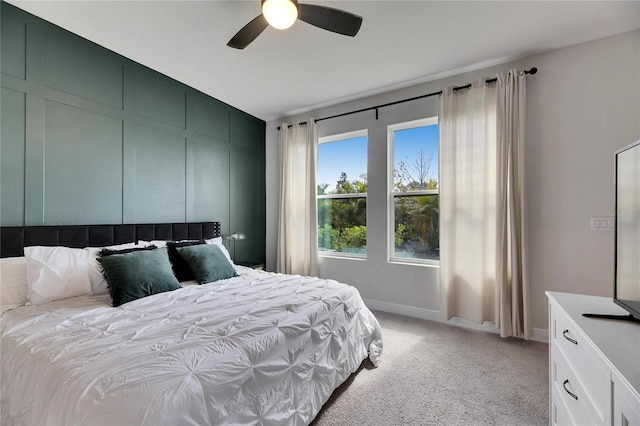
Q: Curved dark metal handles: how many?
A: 2